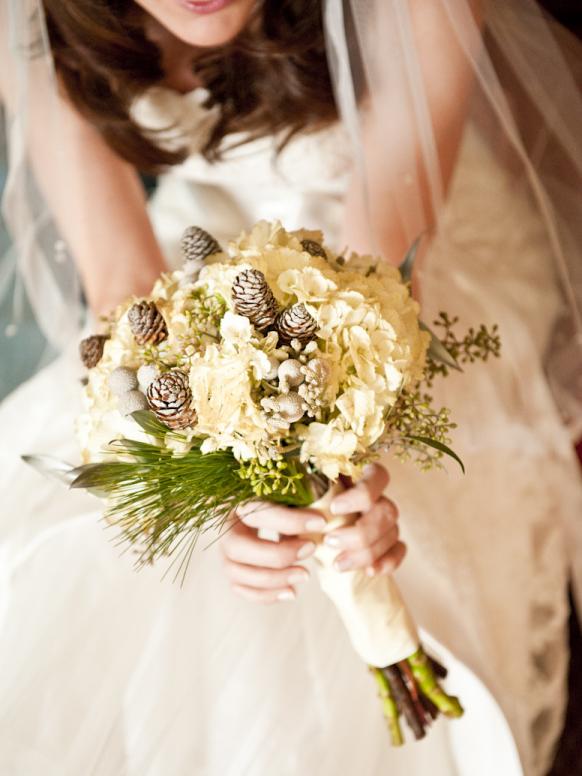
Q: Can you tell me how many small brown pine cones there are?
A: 7